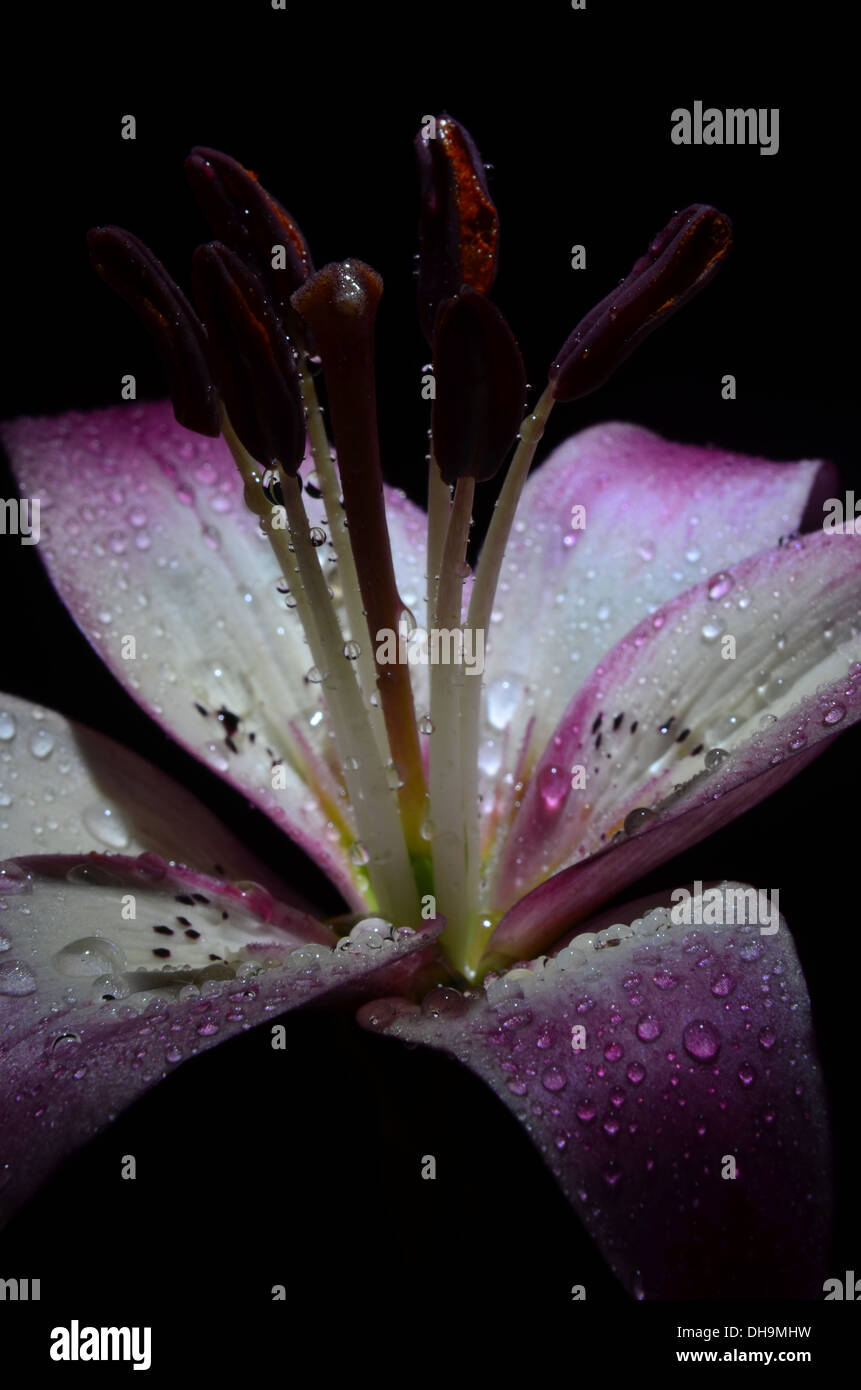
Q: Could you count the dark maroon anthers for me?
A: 6